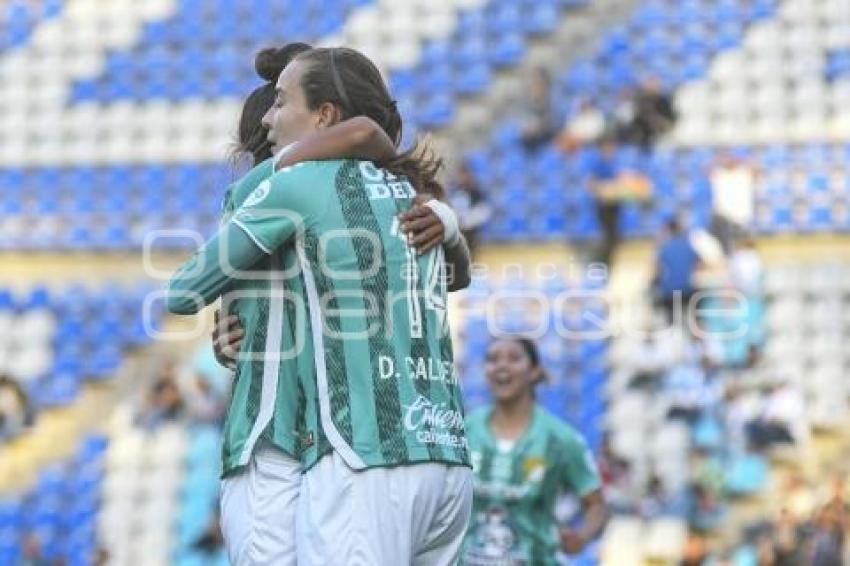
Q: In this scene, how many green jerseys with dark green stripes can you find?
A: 3